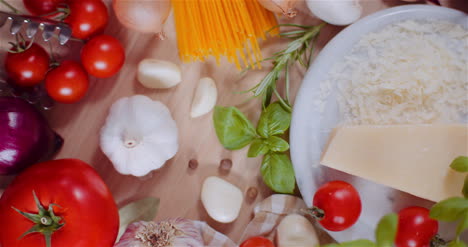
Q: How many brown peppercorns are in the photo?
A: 3